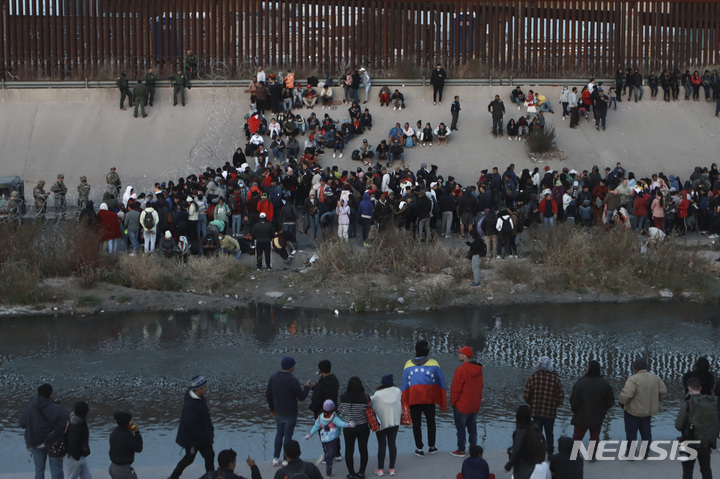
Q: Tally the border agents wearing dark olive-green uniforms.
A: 5